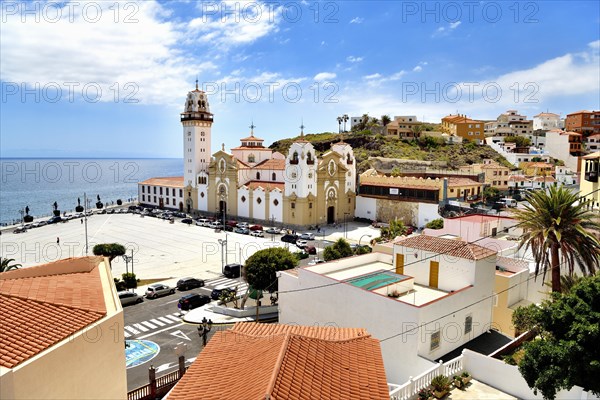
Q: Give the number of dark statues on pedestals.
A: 4